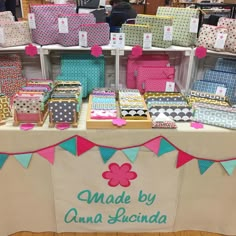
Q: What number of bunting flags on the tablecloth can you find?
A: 12